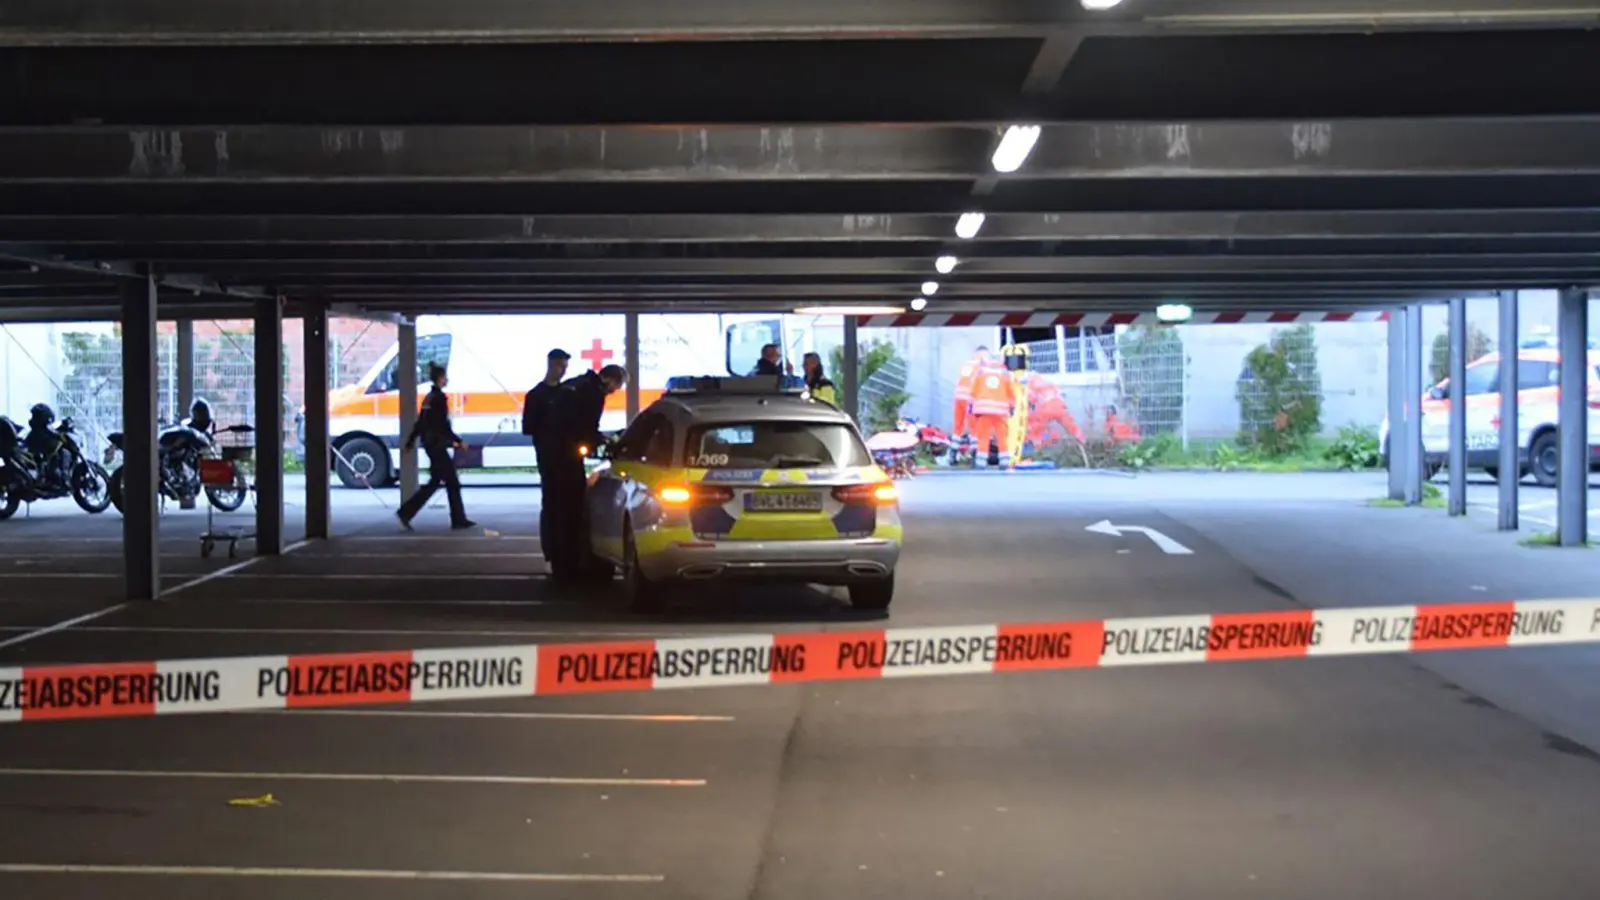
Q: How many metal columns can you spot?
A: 12